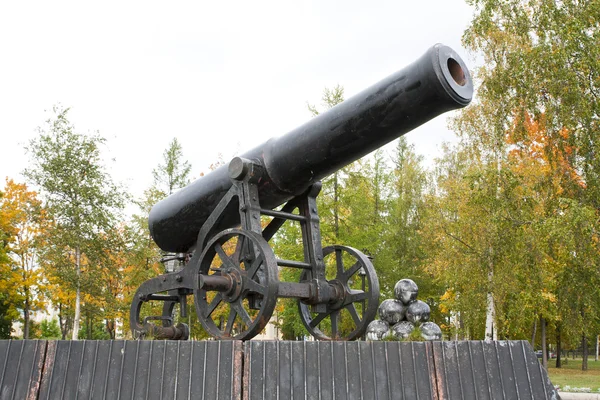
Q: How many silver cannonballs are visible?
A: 6